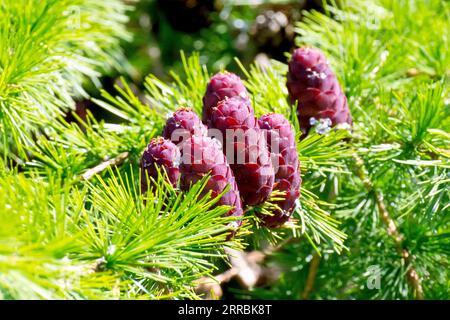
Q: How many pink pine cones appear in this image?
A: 7